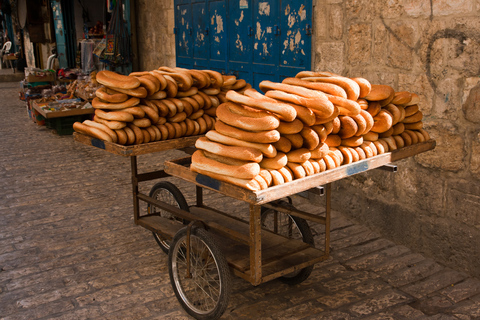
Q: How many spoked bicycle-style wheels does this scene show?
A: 3